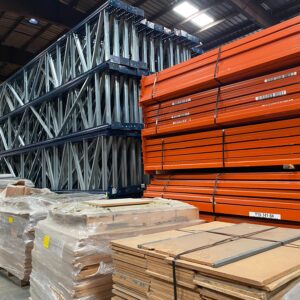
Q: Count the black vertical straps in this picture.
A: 9